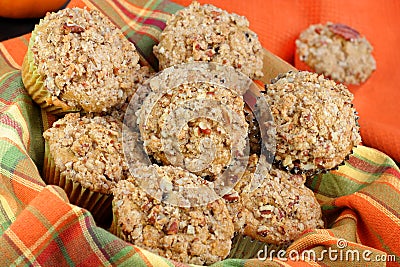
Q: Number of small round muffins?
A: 8